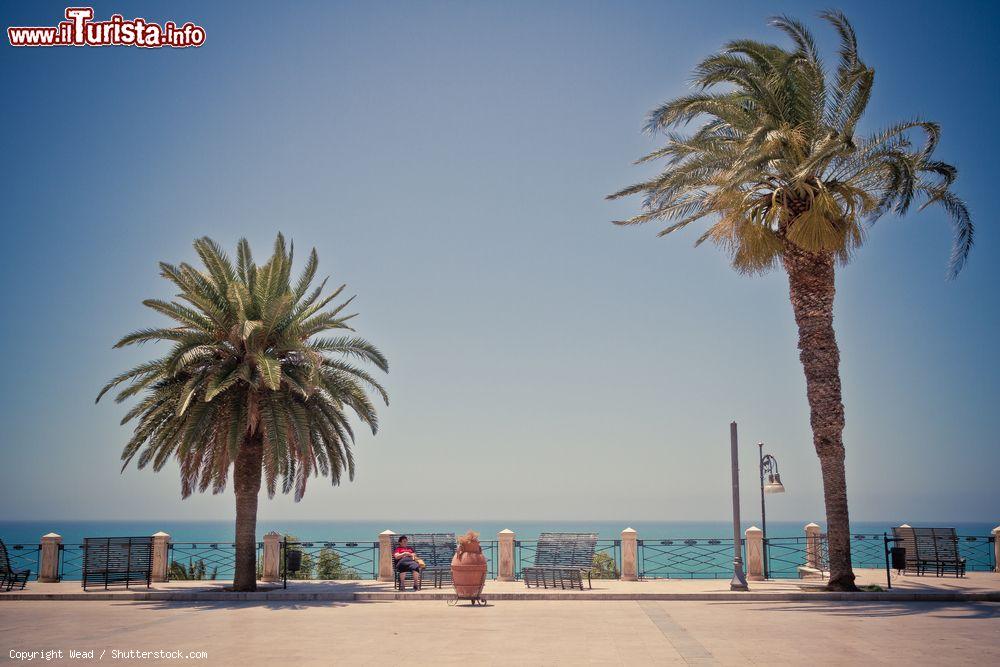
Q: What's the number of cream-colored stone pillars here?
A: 10